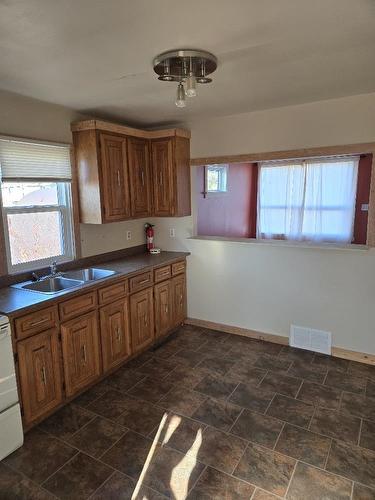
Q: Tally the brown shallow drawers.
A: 6